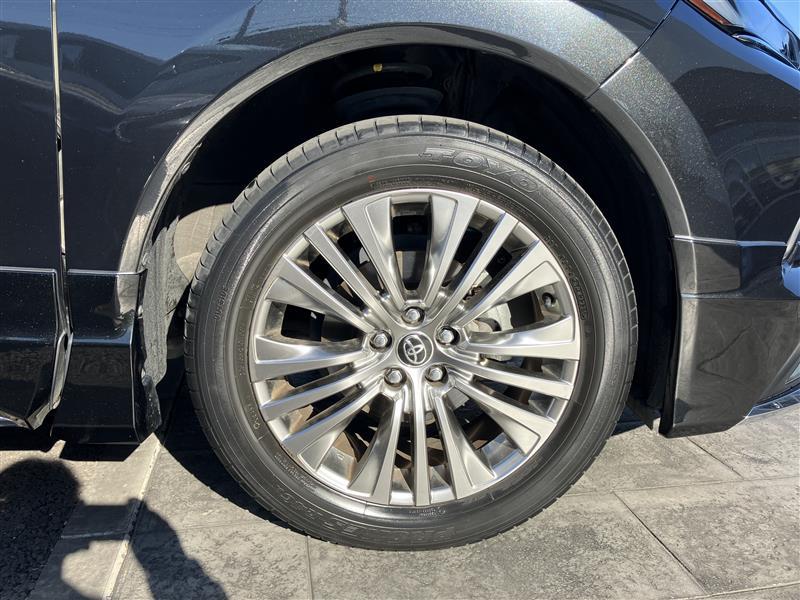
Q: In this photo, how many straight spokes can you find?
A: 5